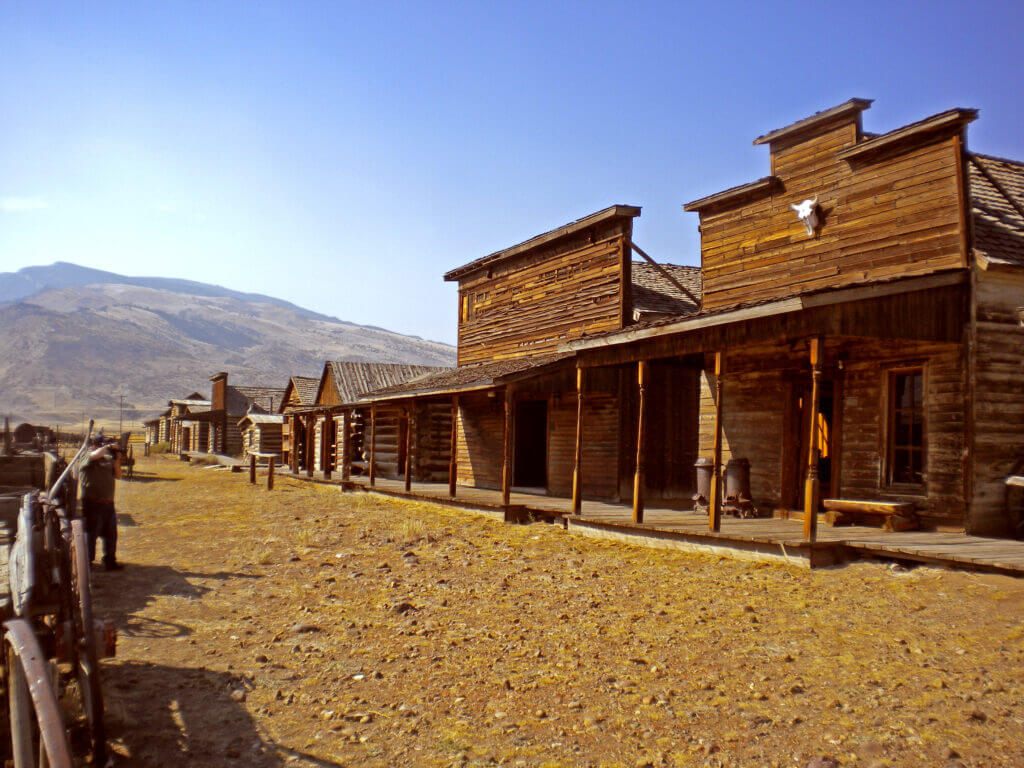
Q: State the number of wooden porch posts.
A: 12